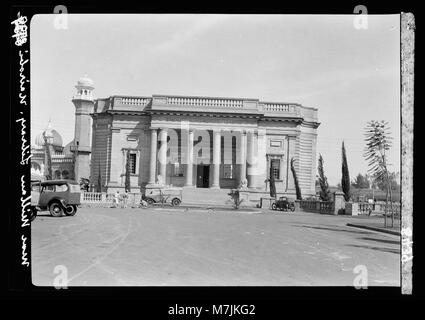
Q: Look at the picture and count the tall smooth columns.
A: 6